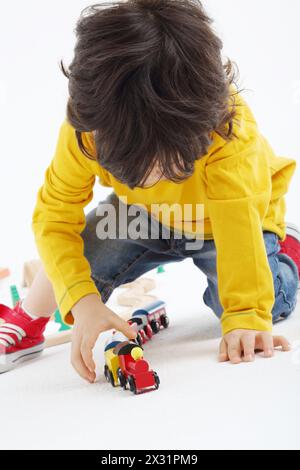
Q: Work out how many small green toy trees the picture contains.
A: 3